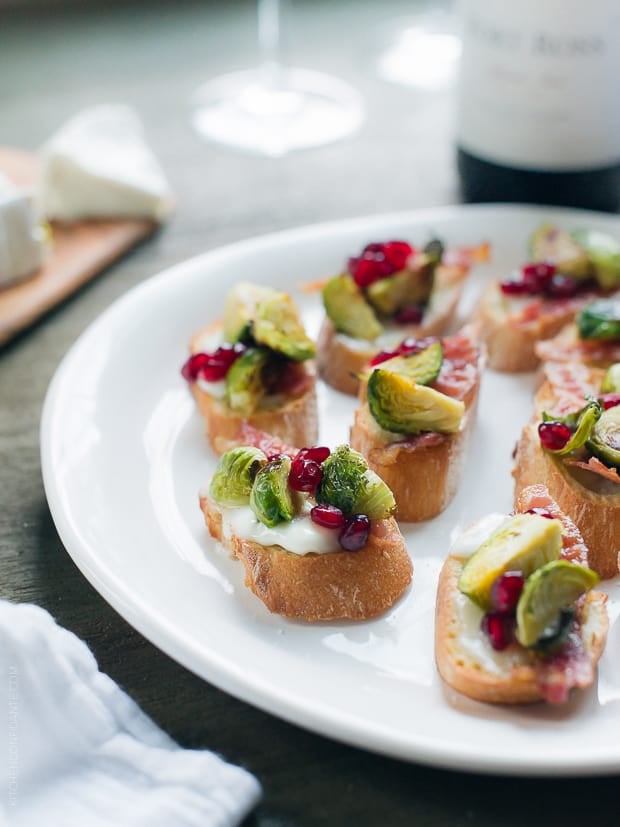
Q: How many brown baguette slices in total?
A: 8